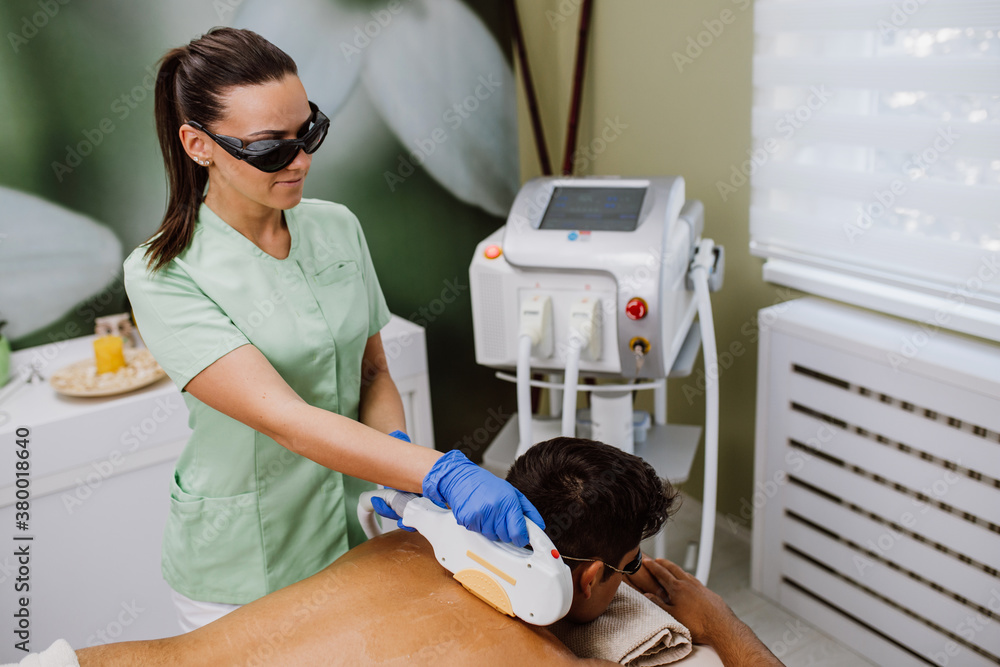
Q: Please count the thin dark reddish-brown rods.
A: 2